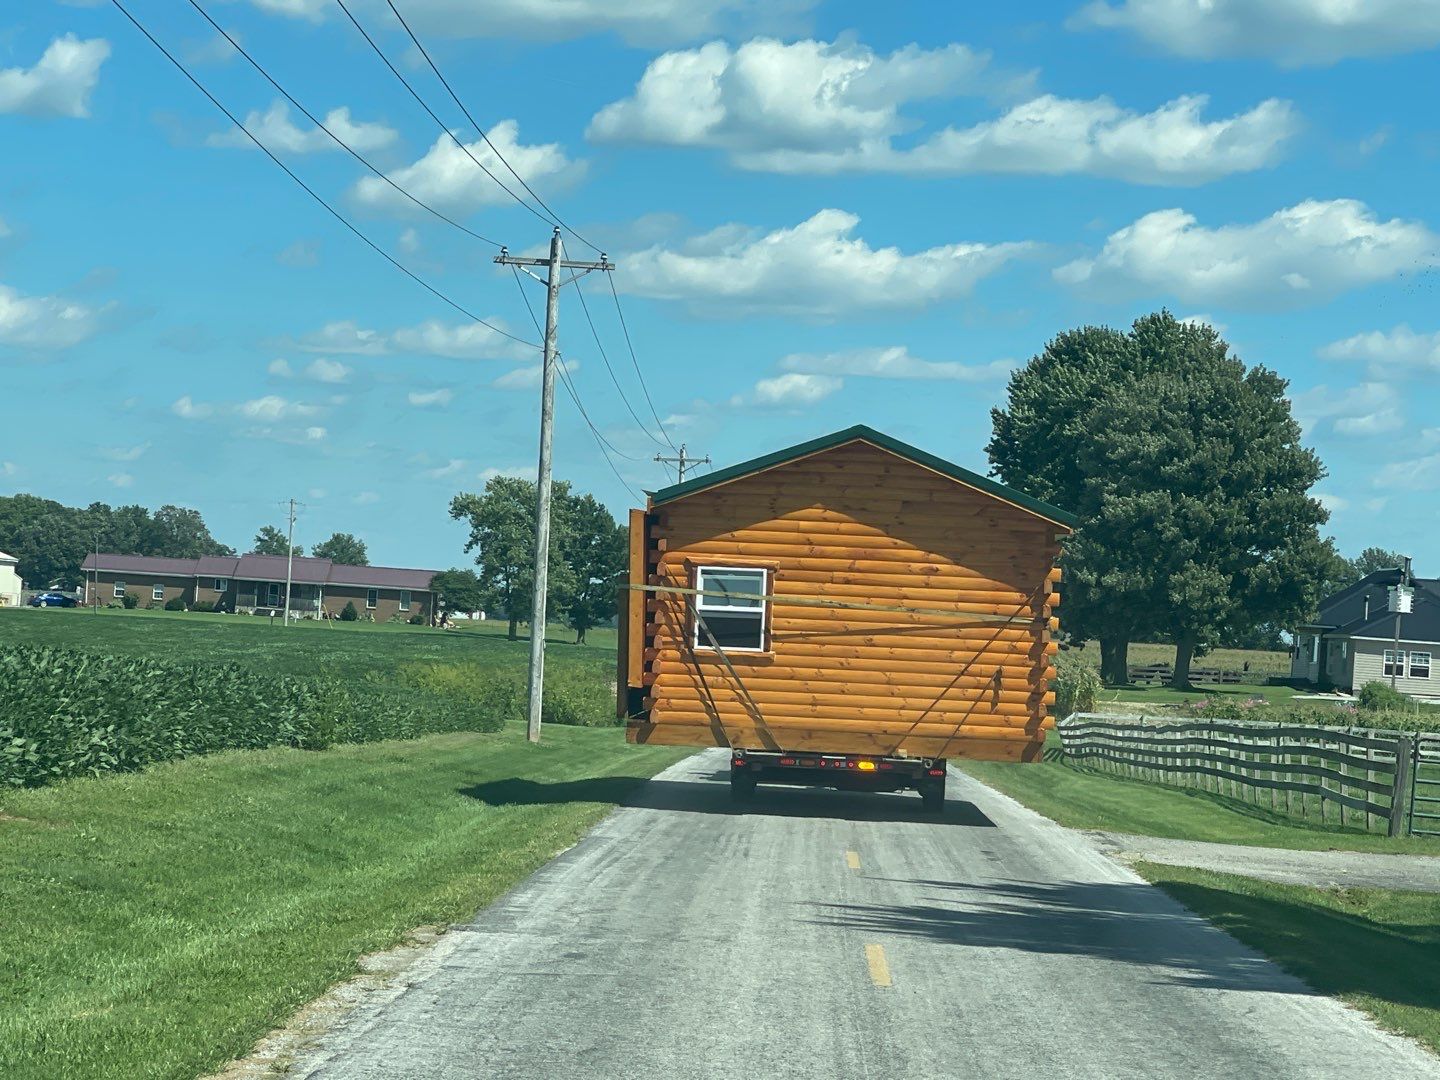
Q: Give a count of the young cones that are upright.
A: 0